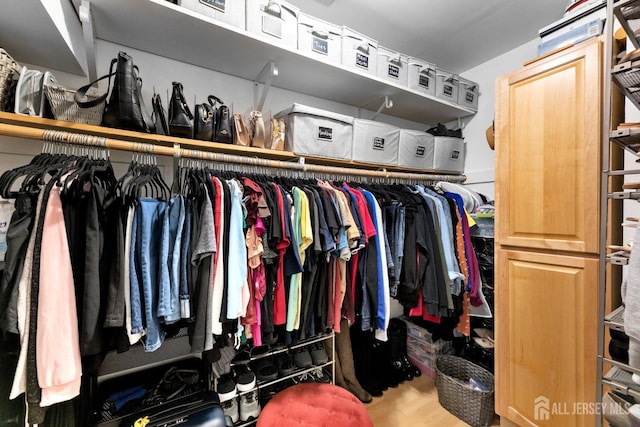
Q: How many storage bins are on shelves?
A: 12